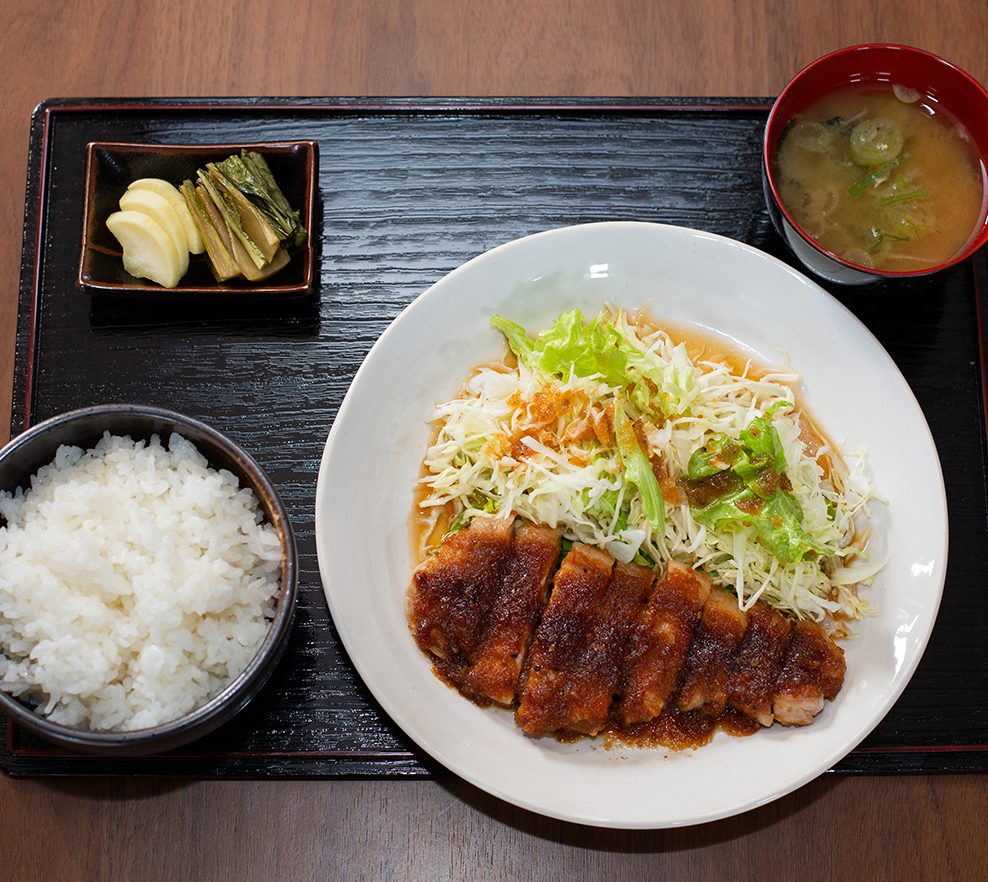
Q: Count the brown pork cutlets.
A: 8